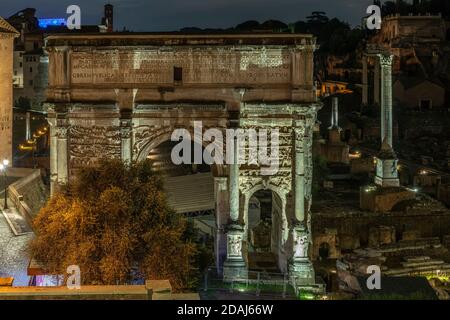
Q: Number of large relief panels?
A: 2